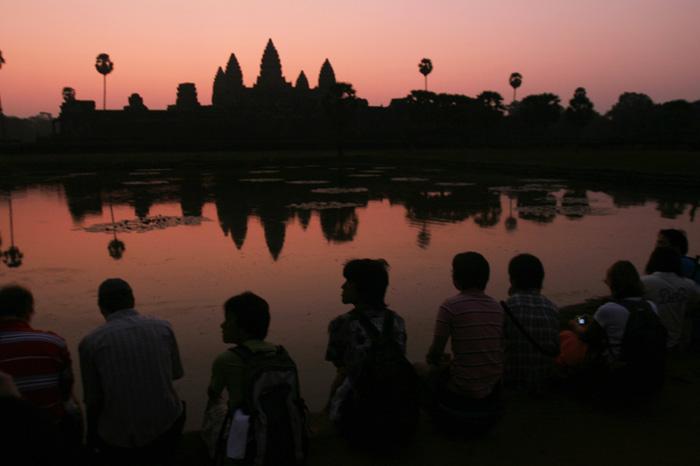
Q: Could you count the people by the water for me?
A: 9